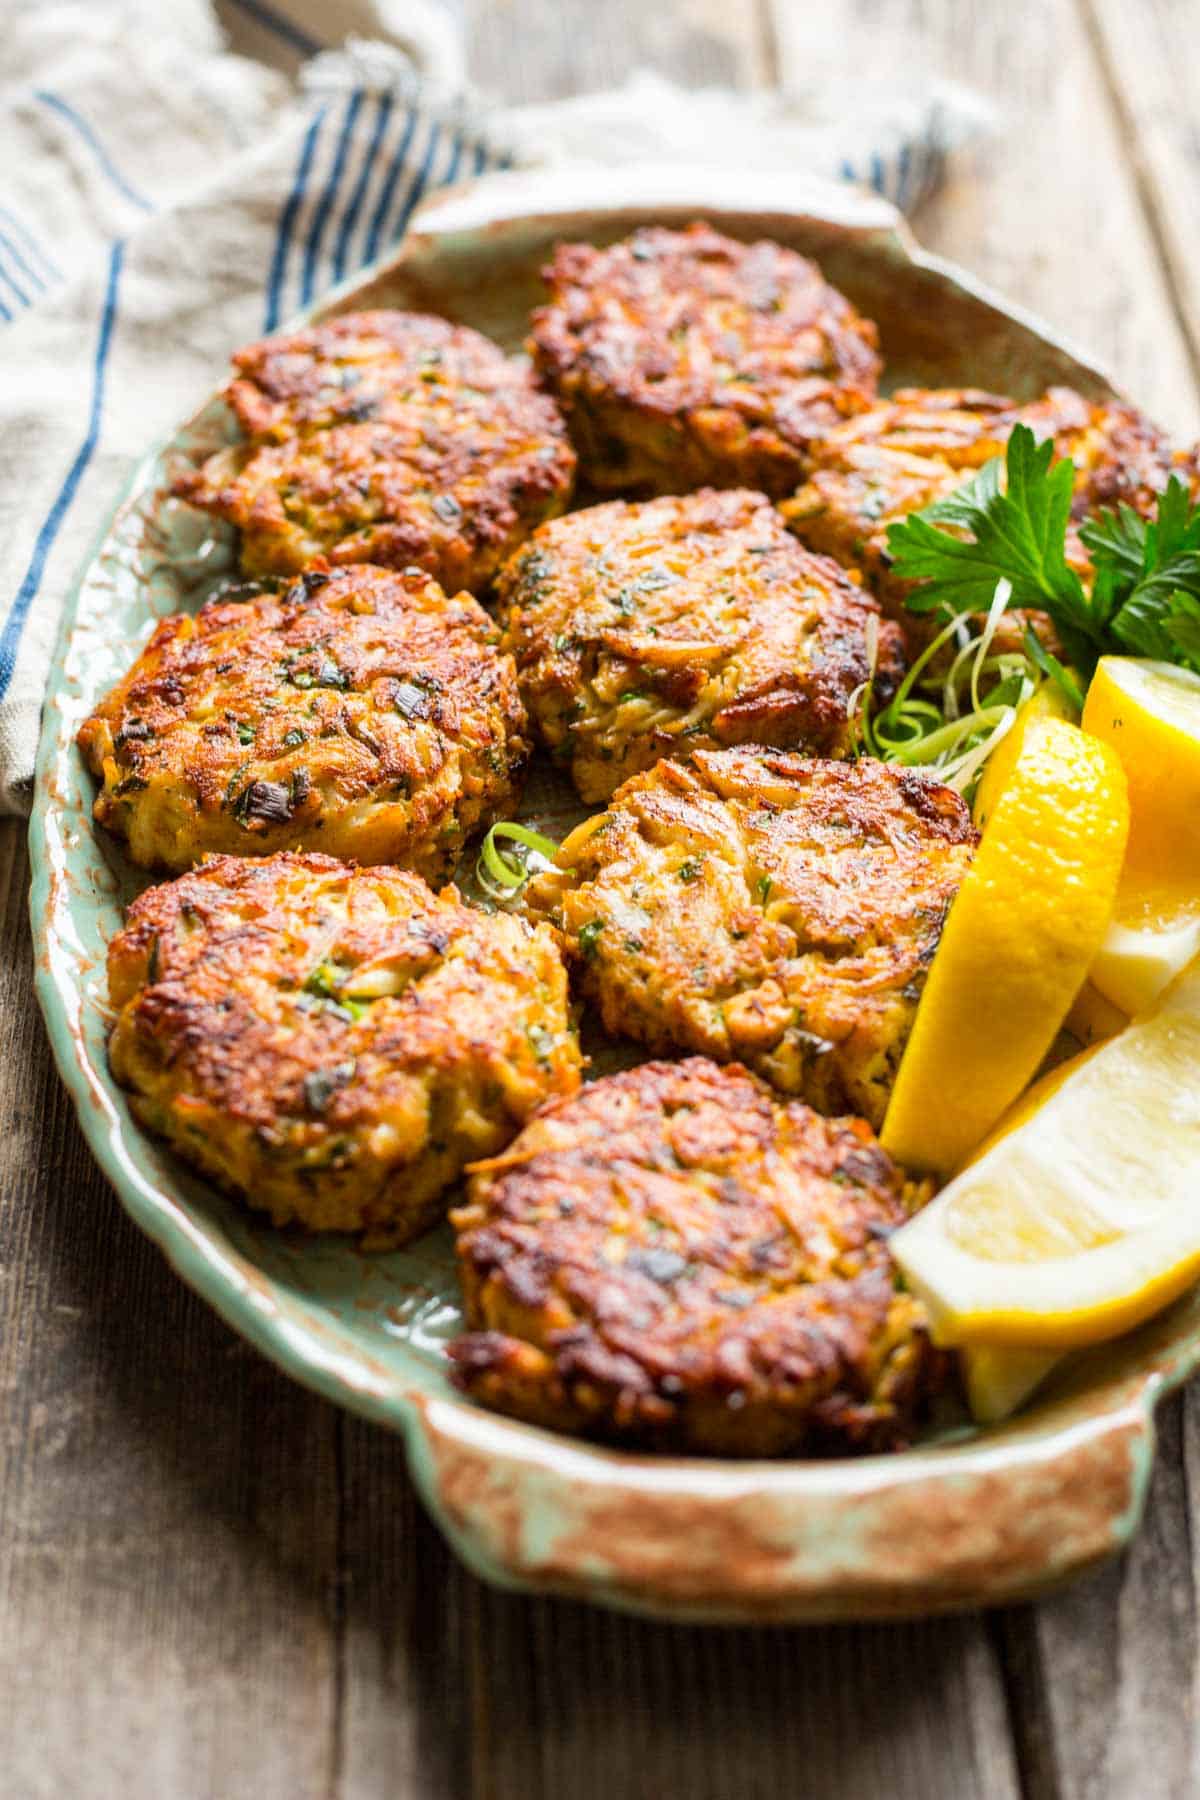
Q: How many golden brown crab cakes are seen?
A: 8